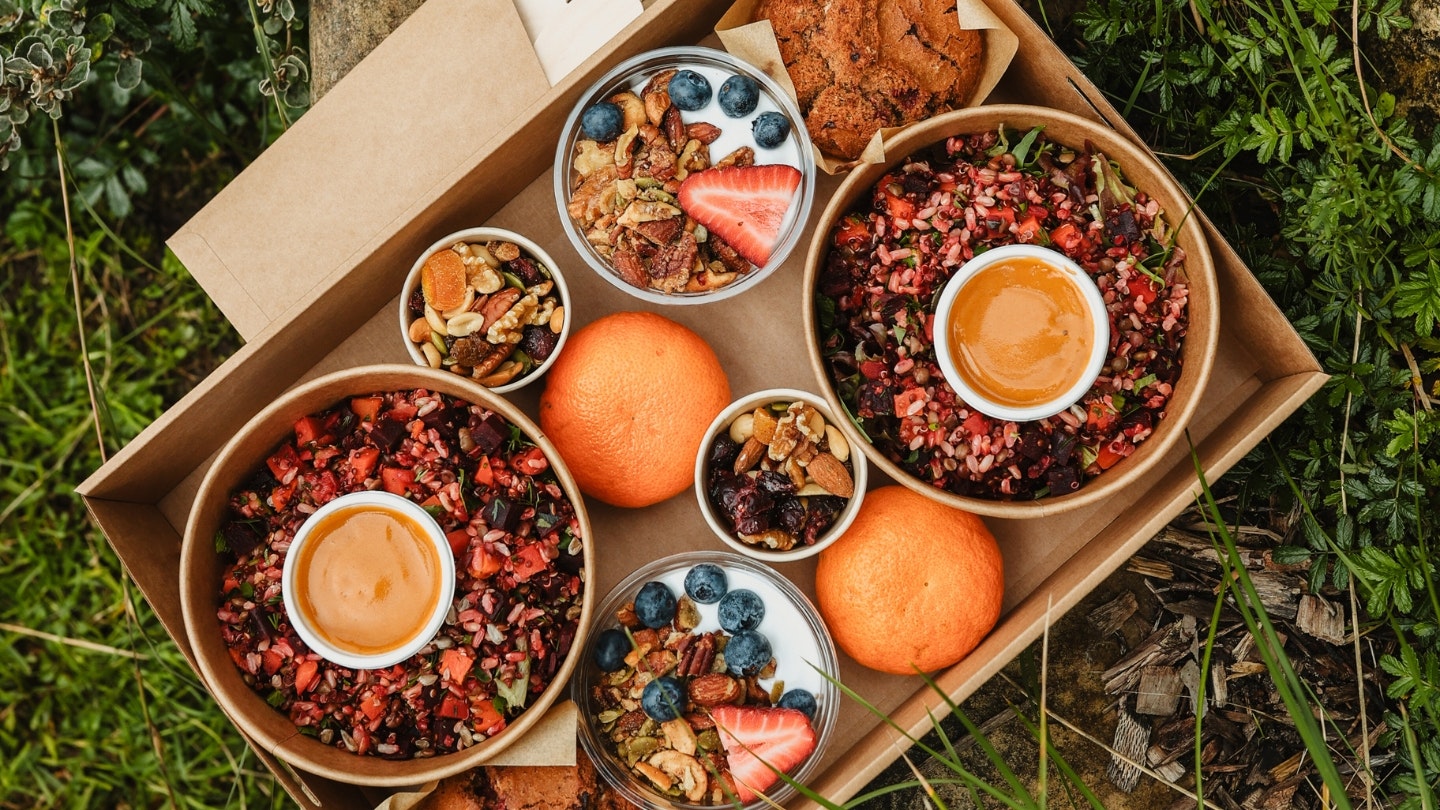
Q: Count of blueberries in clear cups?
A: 11